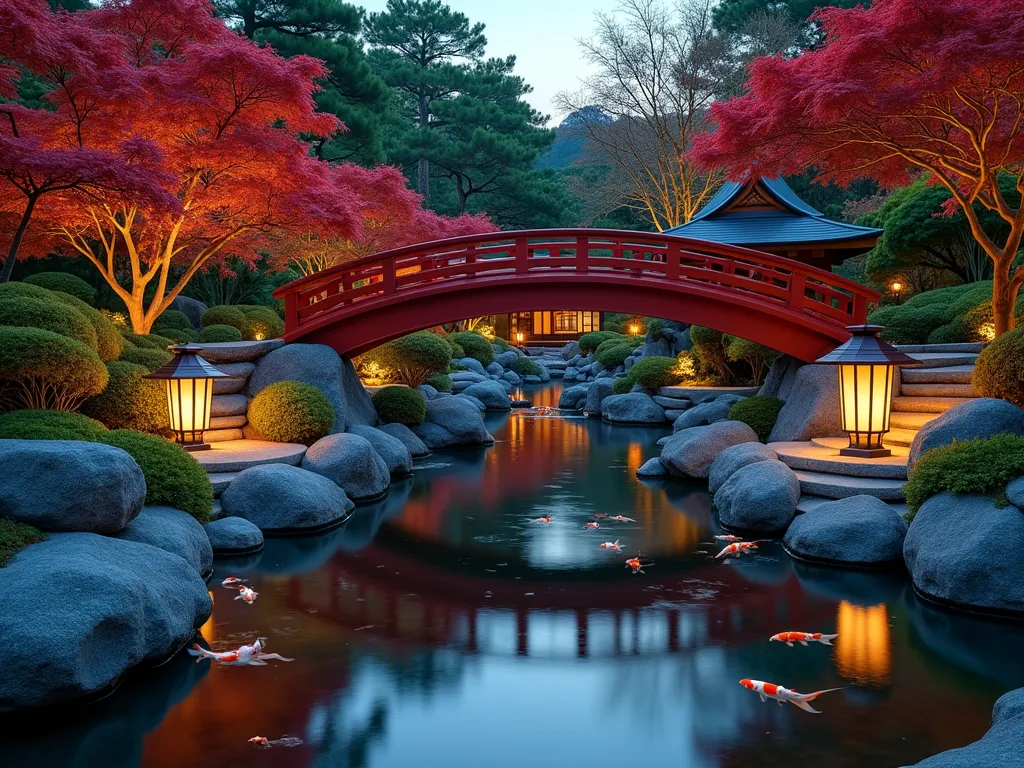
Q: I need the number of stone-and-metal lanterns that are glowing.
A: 2